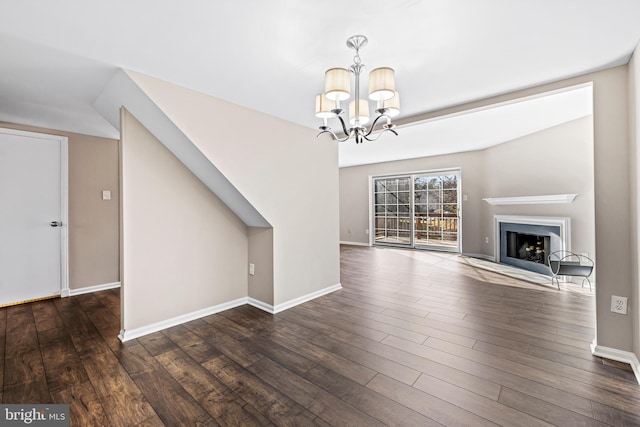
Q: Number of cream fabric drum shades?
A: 5